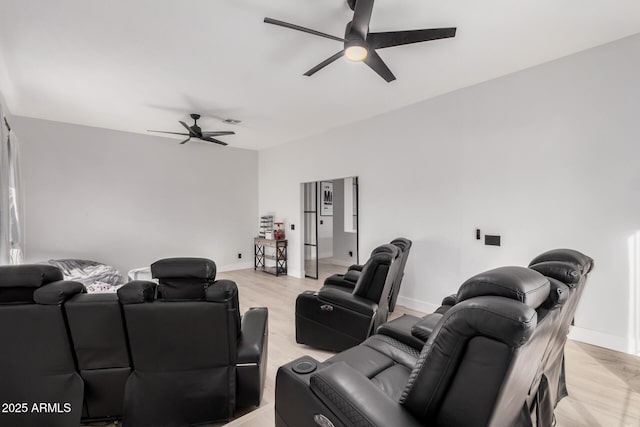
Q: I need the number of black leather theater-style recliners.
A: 6